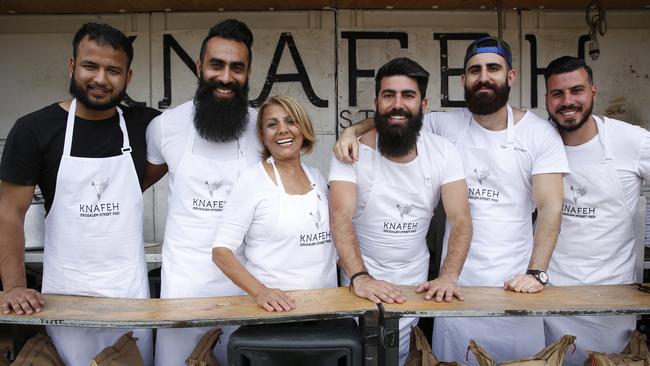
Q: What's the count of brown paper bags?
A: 6